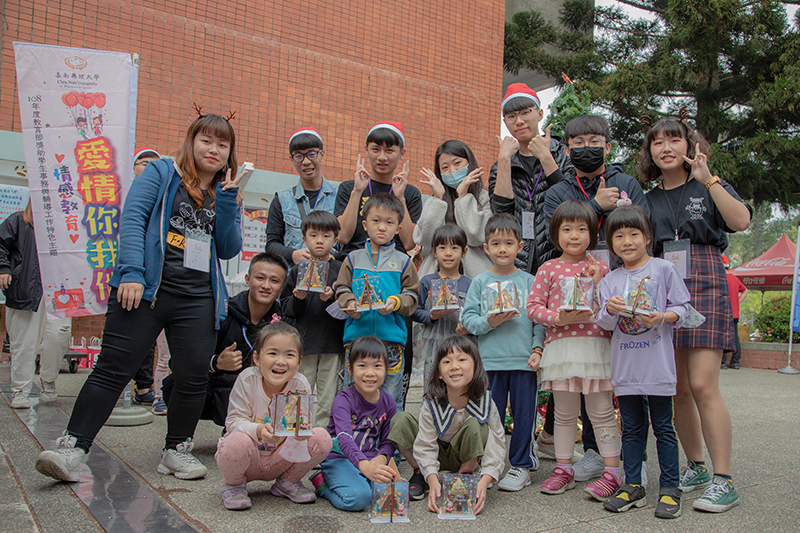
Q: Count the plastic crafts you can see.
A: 9